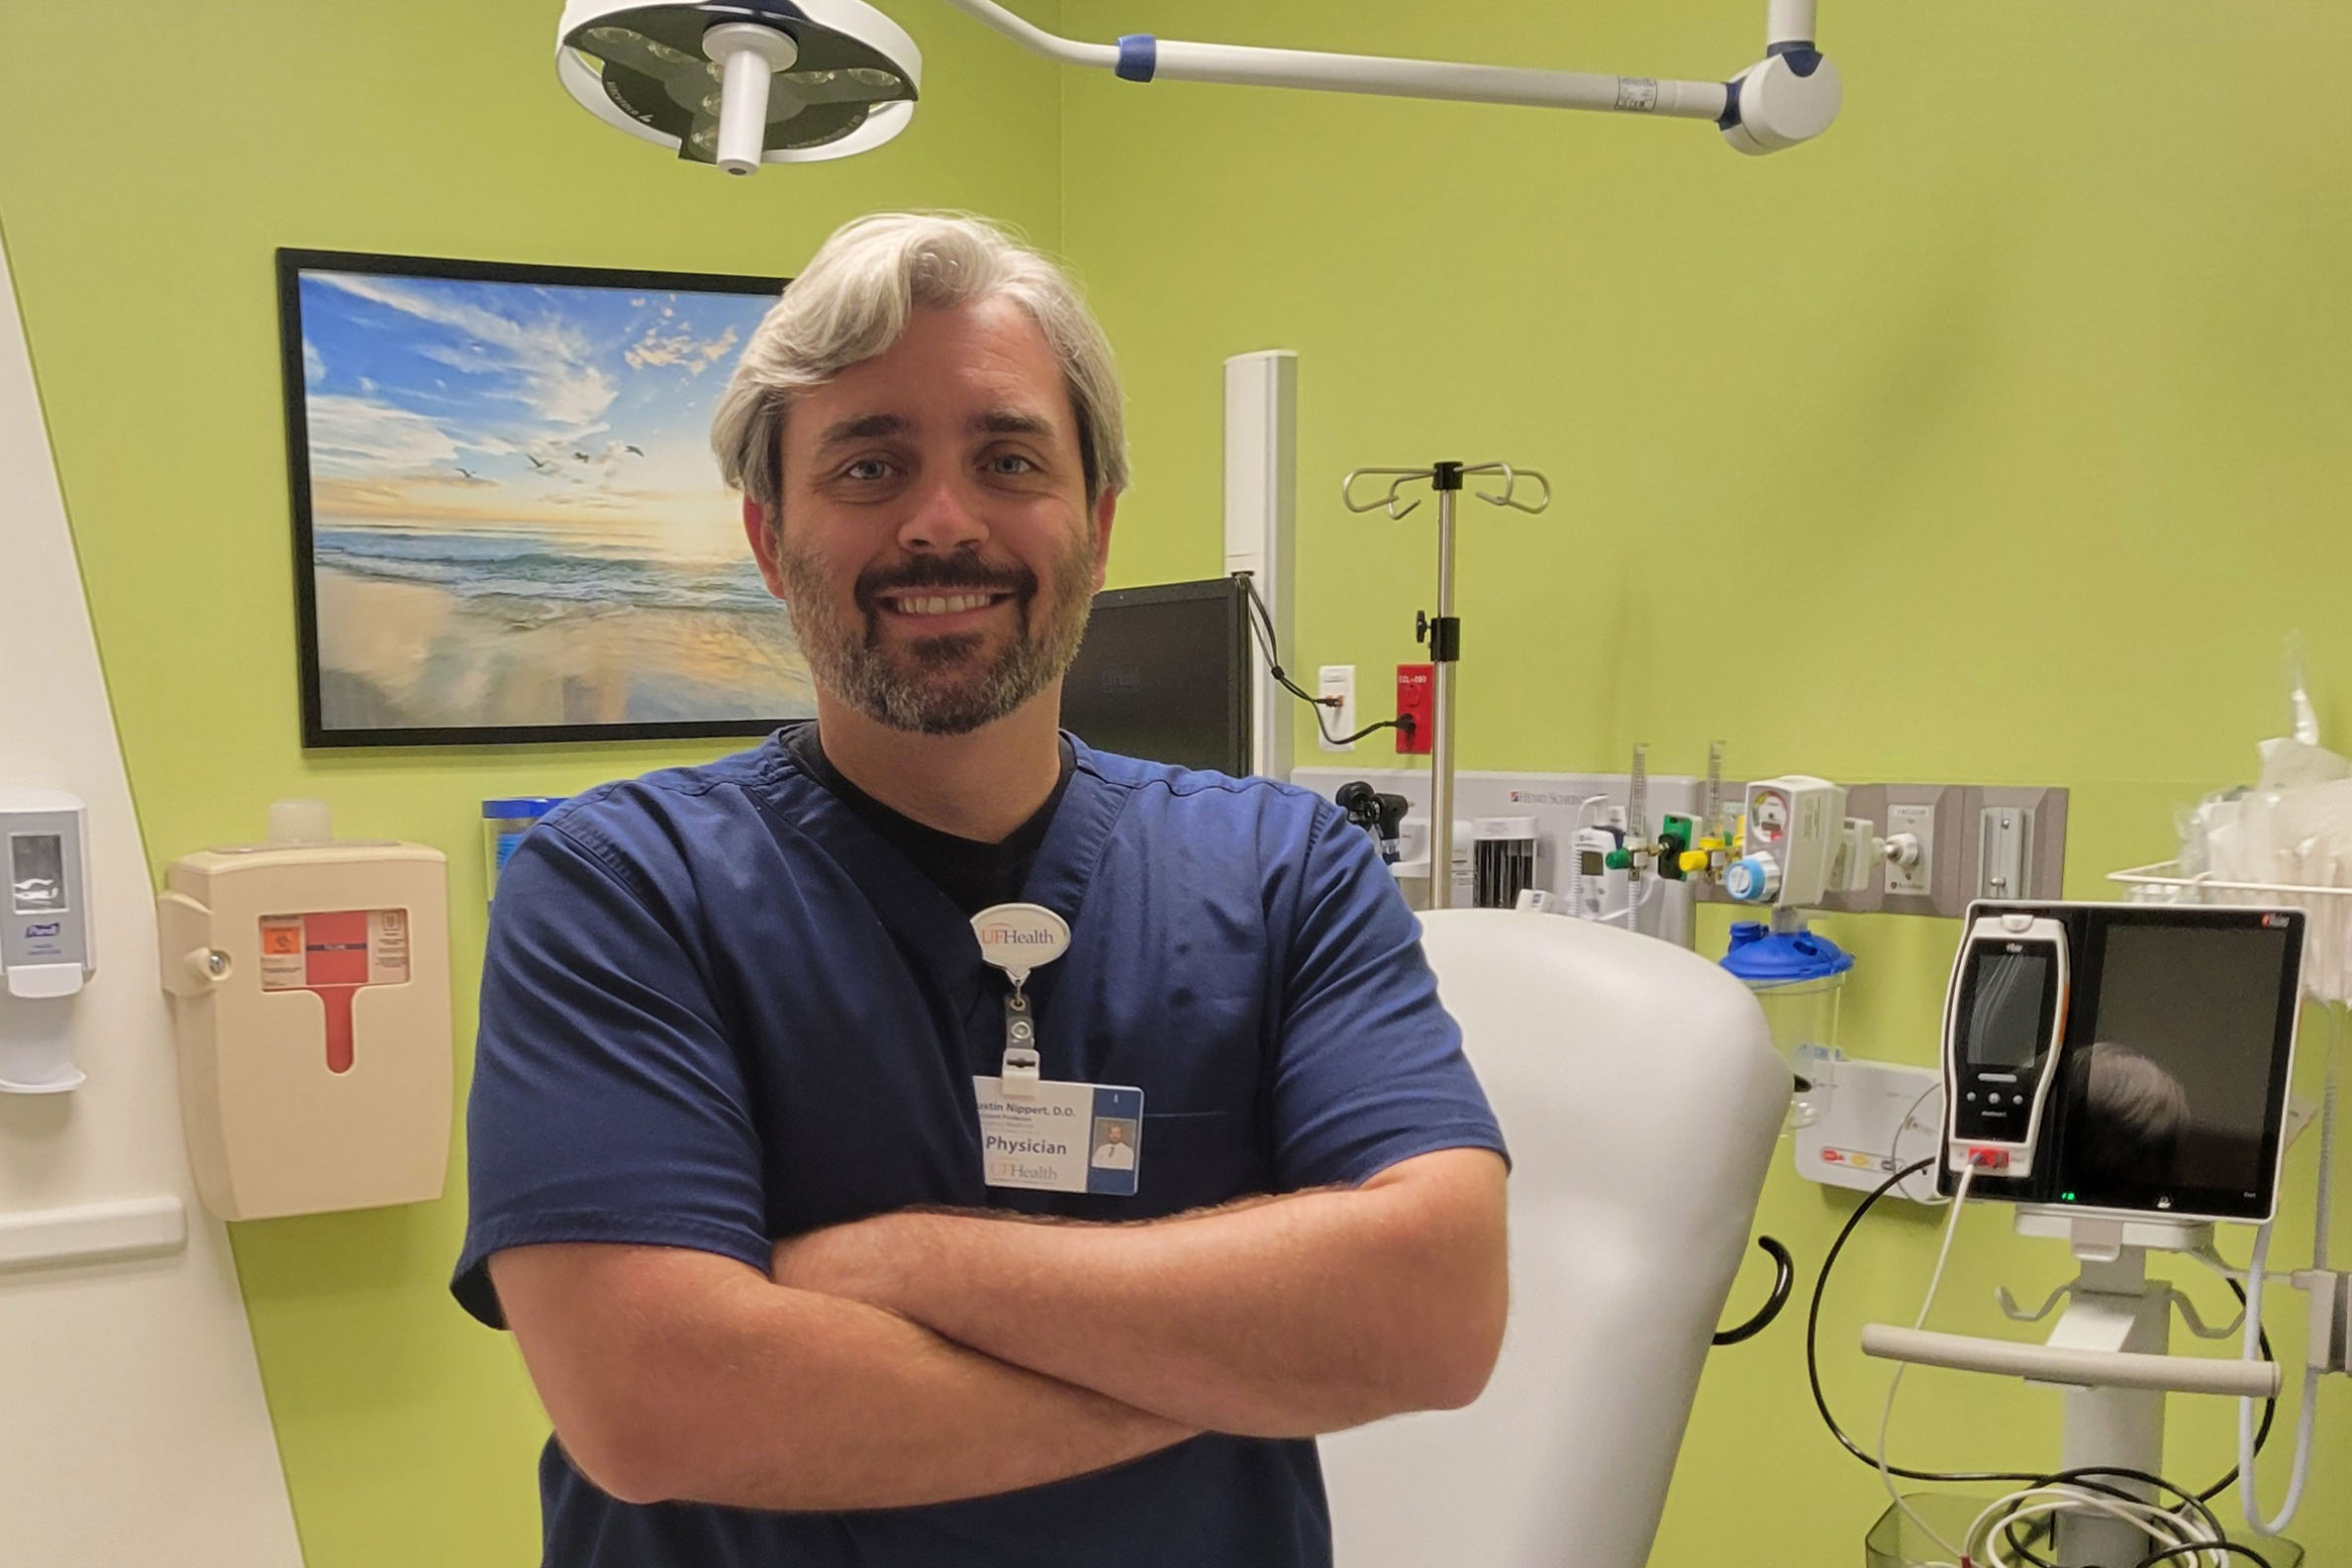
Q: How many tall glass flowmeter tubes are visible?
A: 2